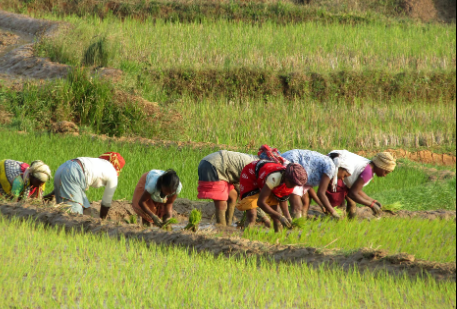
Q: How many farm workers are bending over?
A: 7